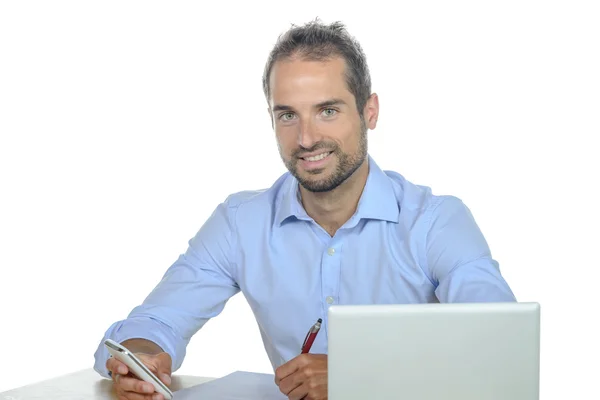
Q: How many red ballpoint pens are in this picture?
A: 1